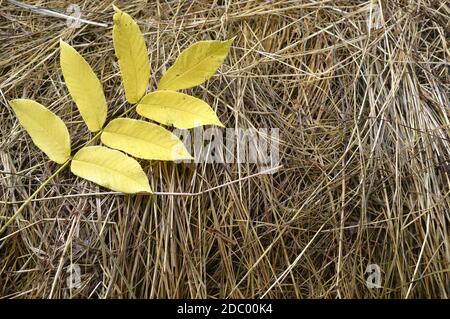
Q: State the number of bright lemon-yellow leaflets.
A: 7